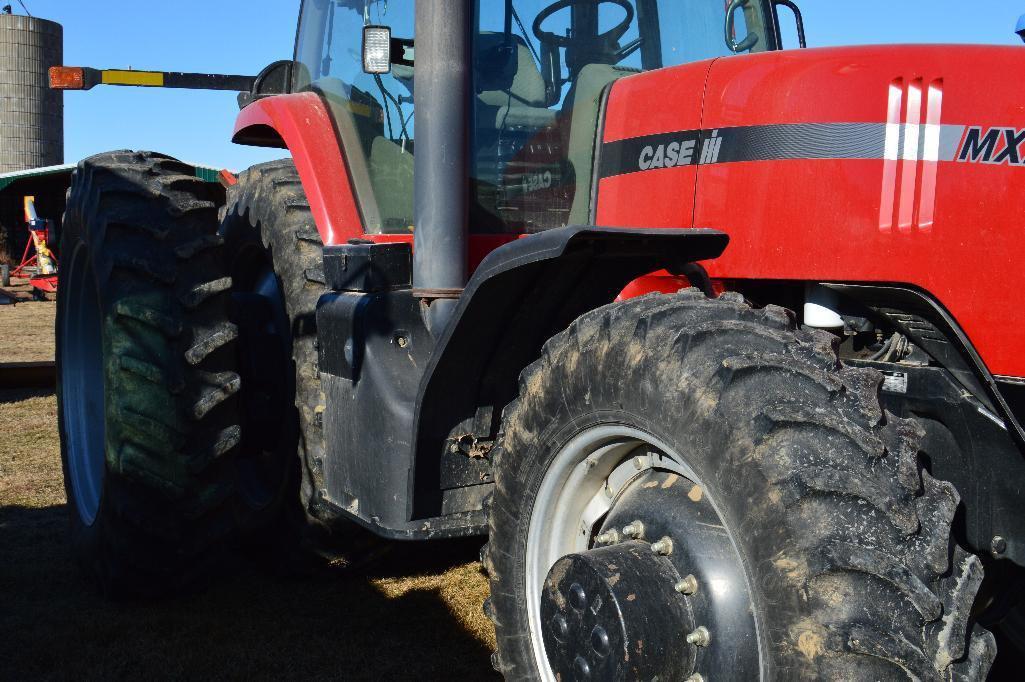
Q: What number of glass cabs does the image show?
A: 1